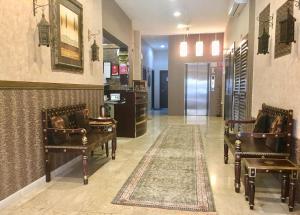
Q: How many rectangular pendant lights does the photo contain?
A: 3